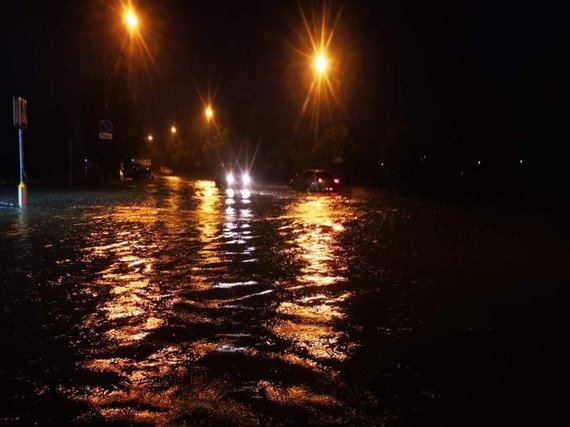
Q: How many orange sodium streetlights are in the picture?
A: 5